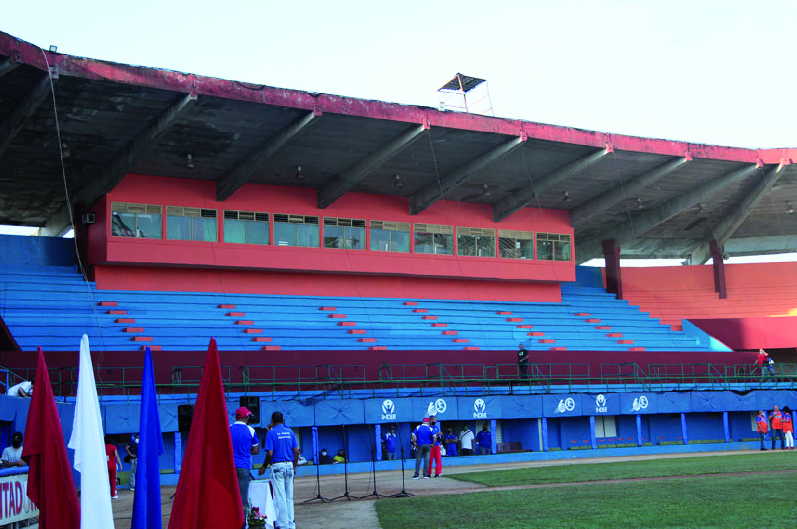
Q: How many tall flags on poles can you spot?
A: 4